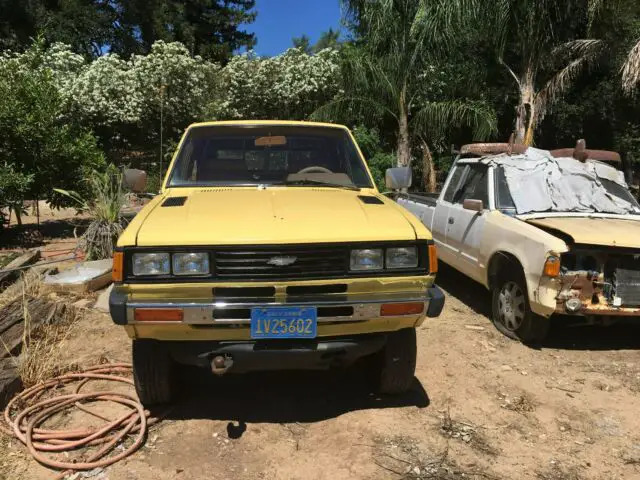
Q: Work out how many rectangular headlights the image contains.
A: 4